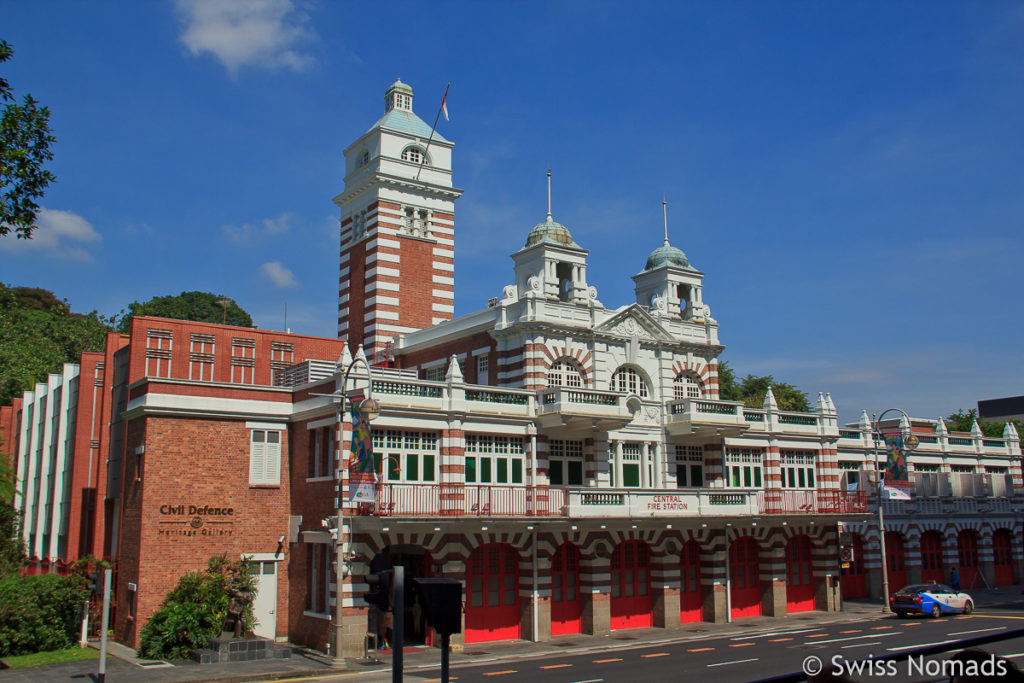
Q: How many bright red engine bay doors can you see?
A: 11